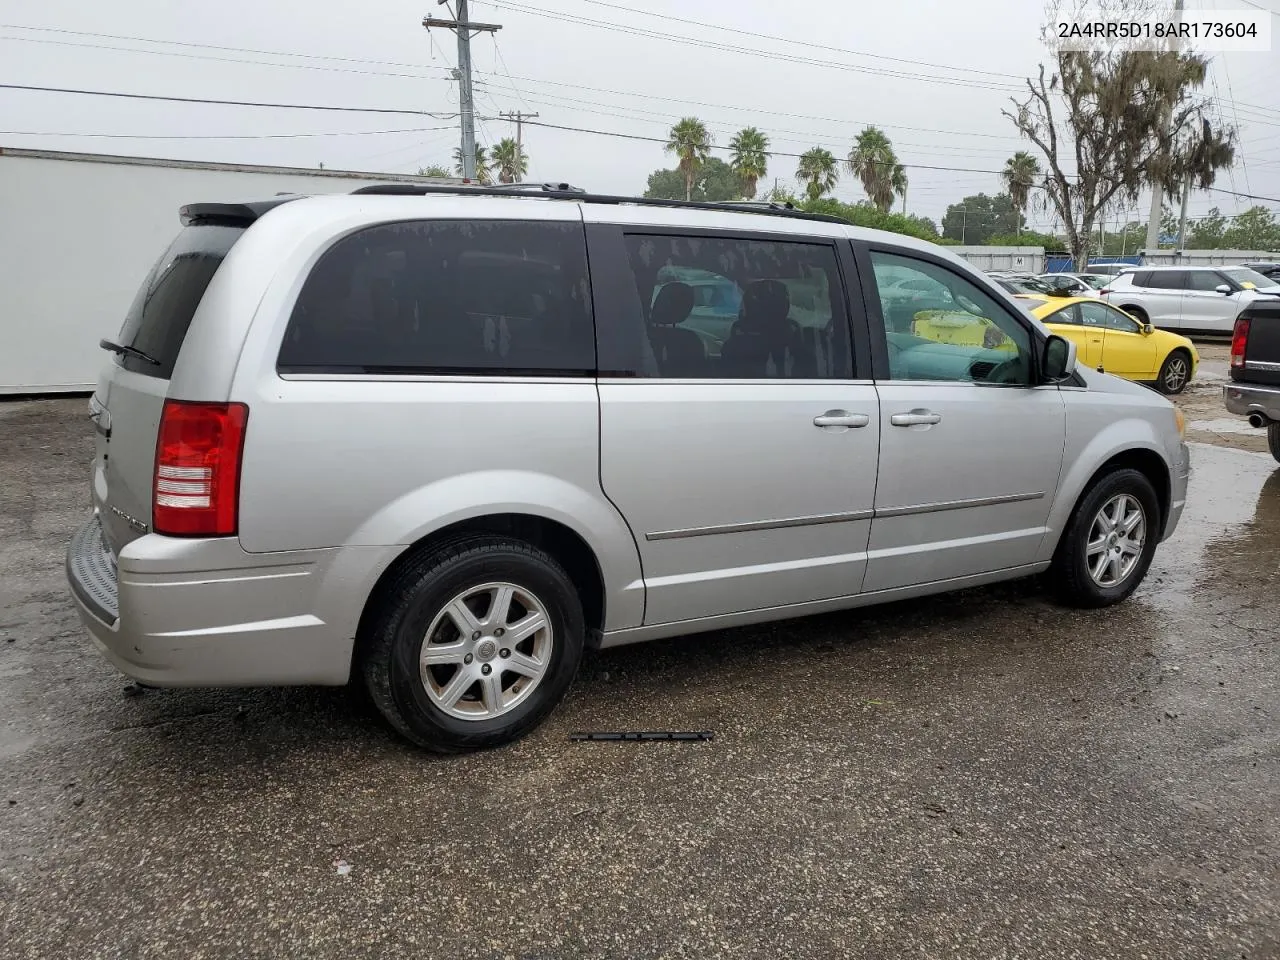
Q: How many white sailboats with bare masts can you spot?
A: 0